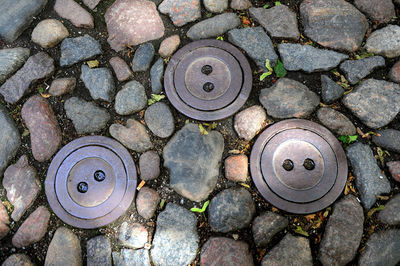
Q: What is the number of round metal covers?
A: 3